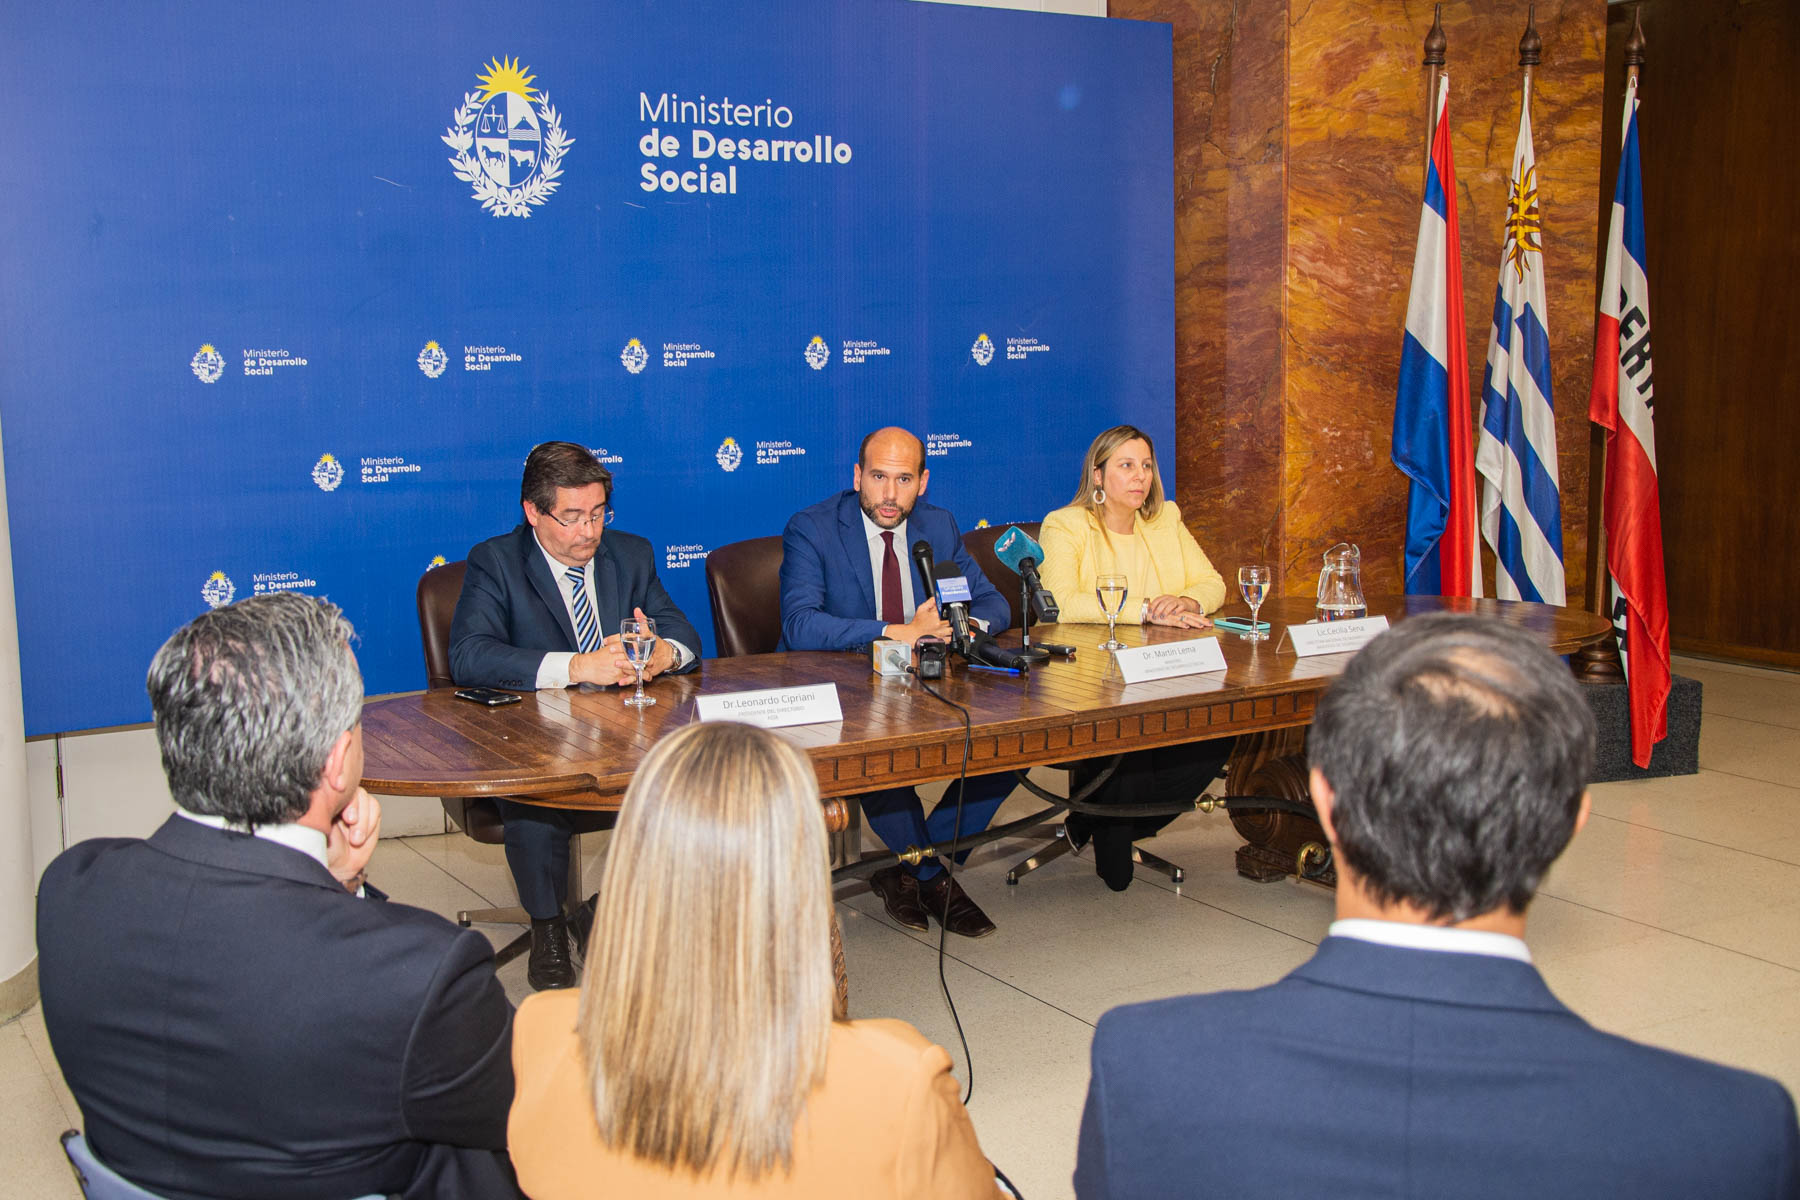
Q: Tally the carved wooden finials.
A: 3